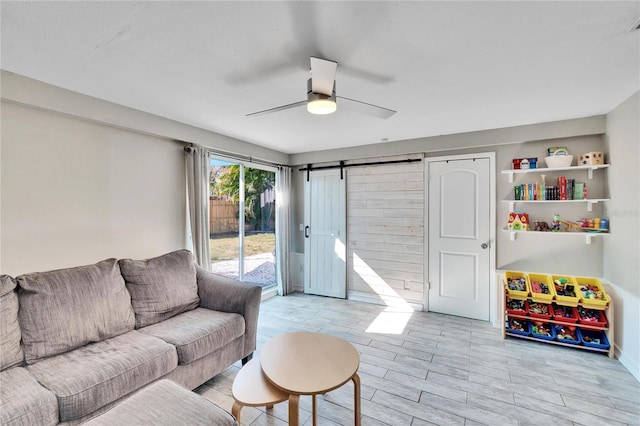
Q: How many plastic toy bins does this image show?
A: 12